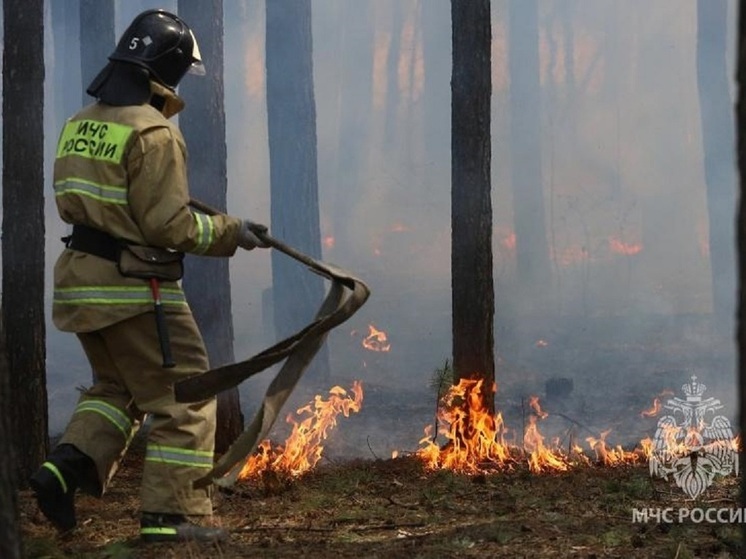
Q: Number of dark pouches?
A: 1